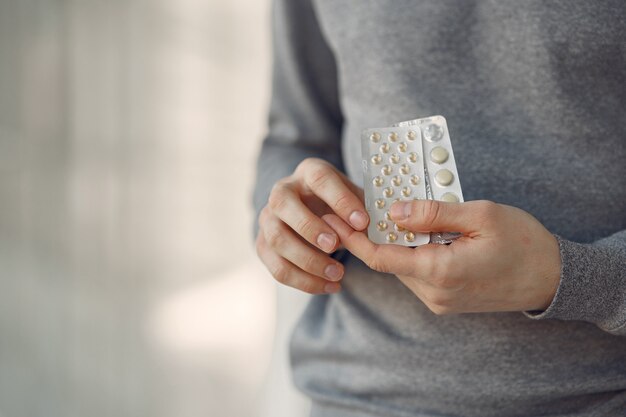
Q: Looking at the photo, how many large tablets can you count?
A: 3